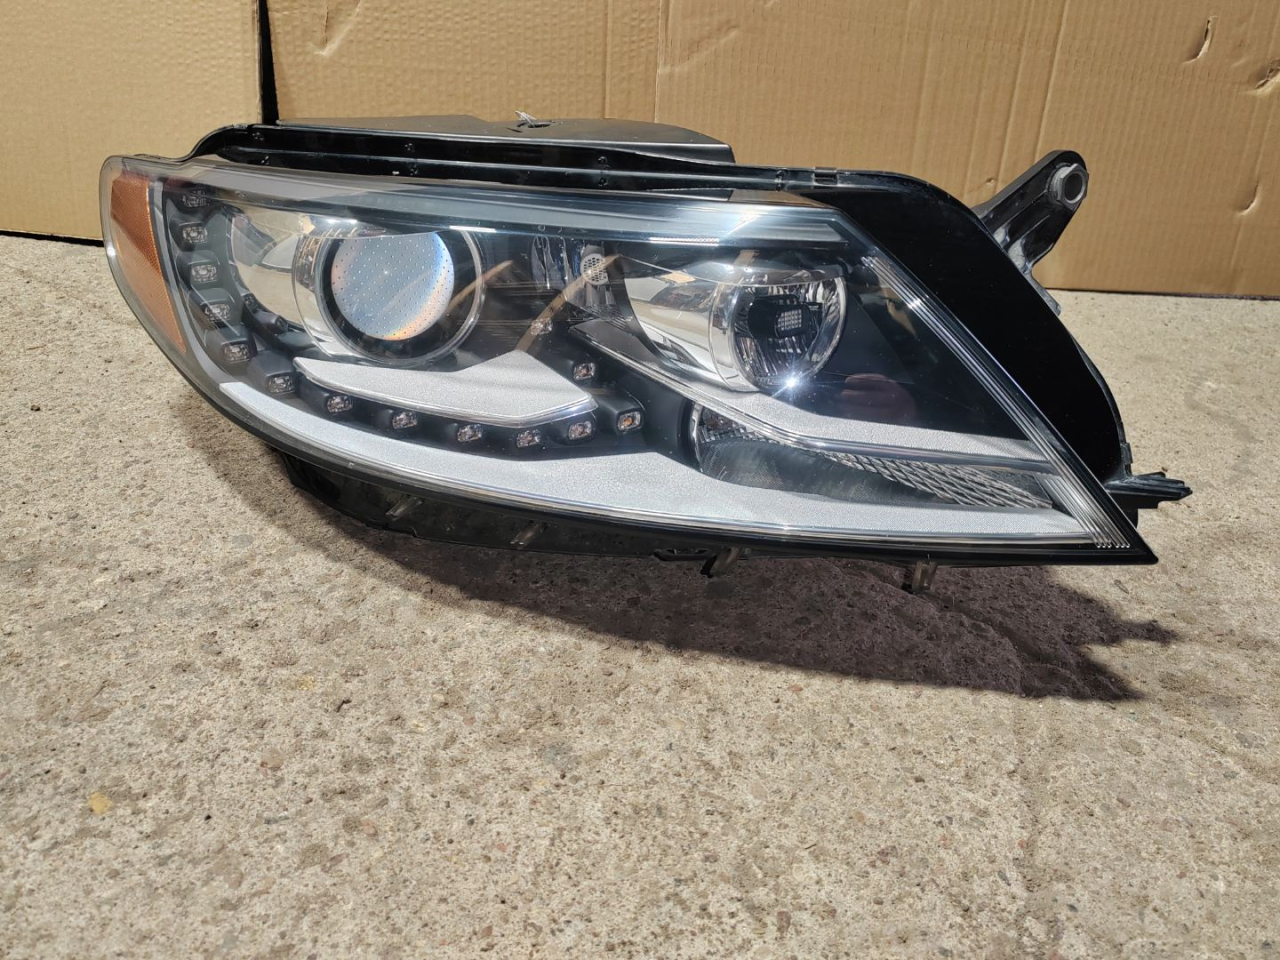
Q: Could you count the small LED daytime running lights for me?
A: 14